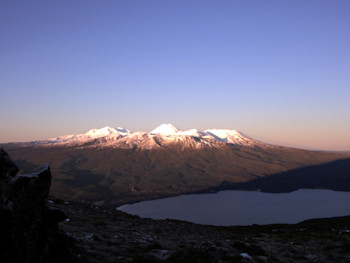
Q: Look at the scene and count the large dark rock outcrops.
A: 1